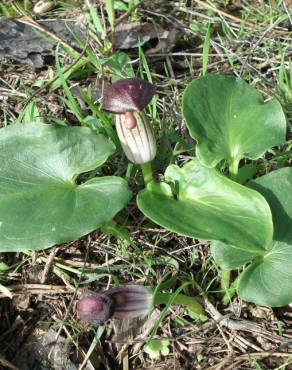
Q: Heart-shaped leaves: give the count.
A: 4